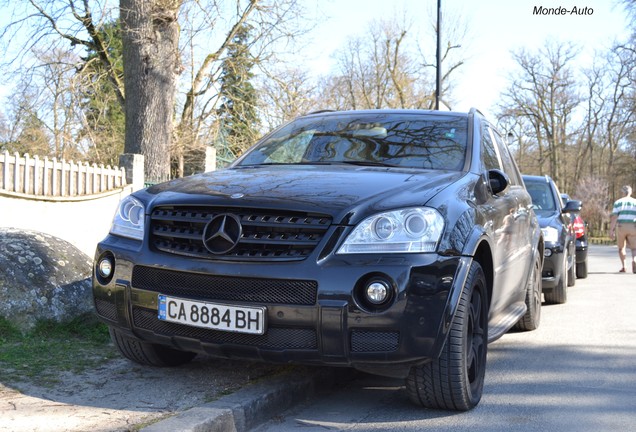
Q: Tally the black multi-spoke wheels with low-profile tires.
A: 2